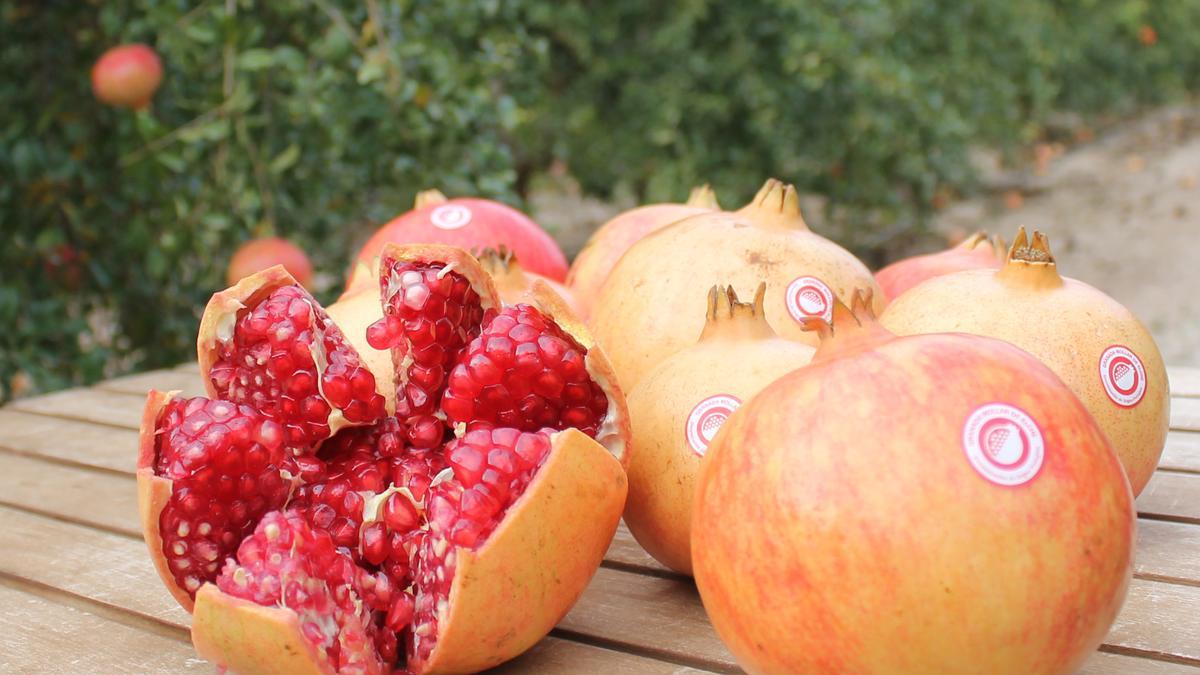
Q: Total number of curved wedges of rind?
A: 6